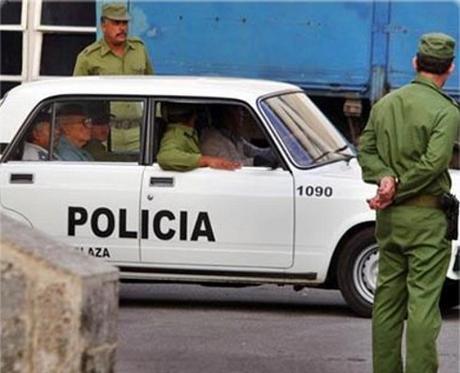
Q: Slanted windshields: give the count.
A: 1